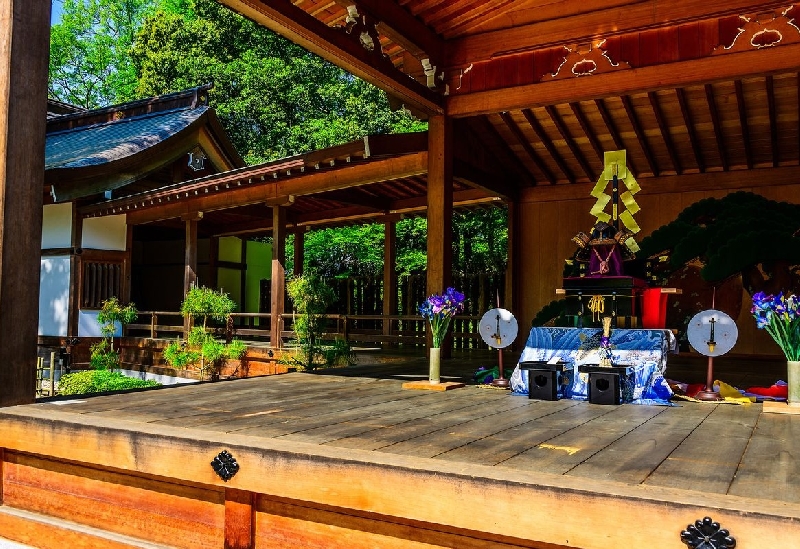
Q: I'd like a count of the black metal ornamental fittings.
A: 2